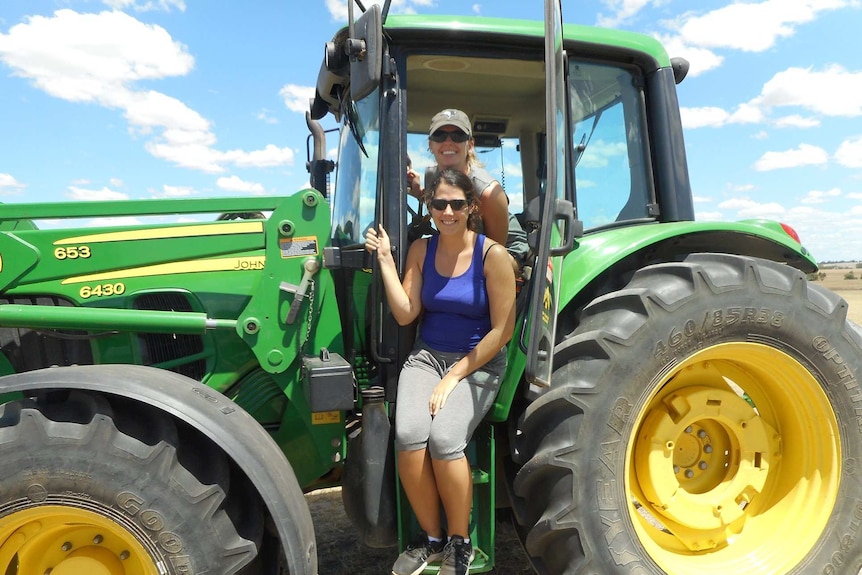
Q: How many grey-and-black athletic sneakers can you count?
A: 2